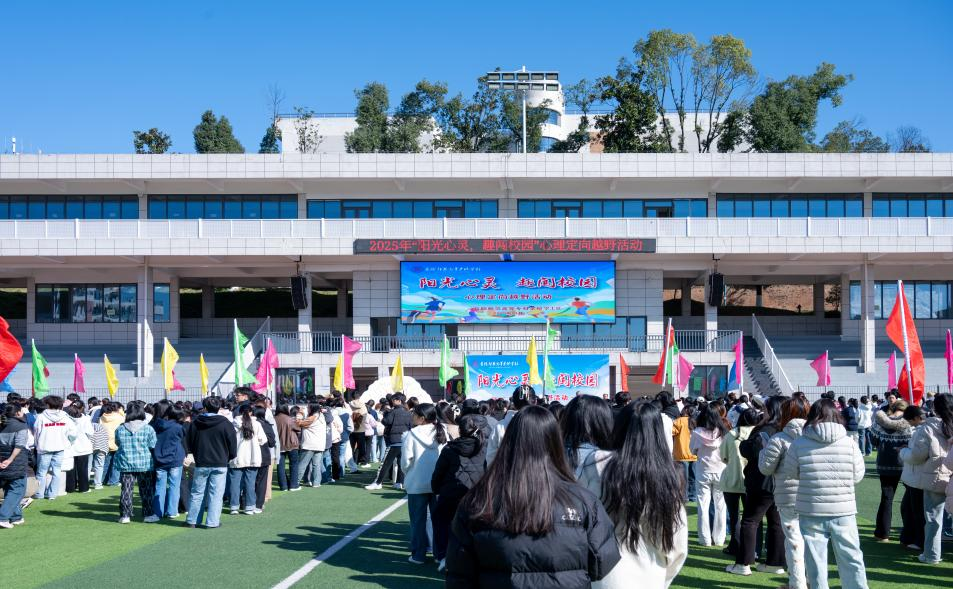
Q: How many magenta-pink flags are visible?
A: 9